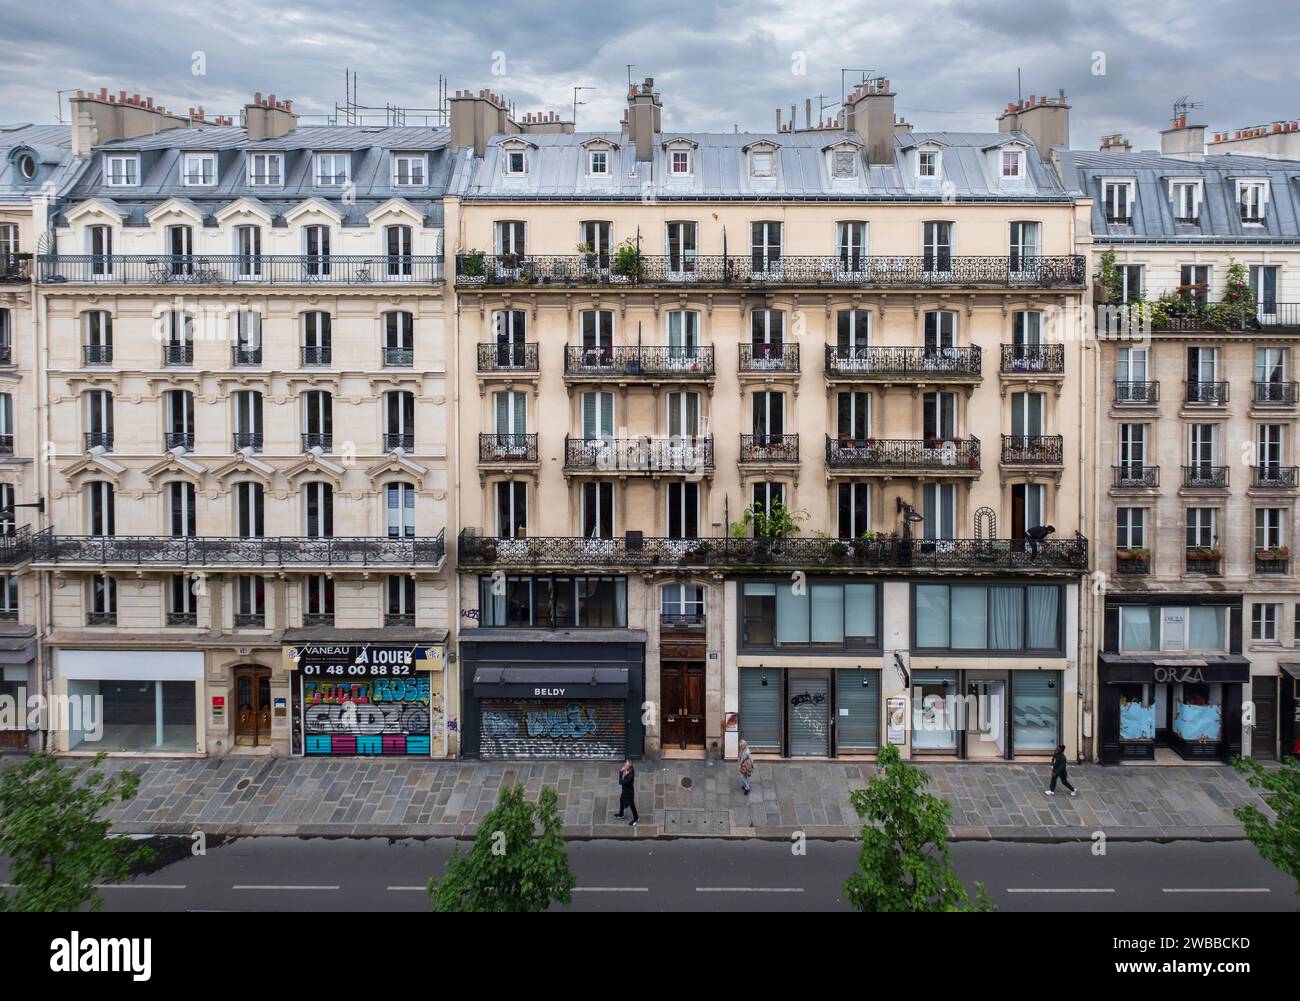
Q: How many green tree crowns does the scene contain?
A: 4